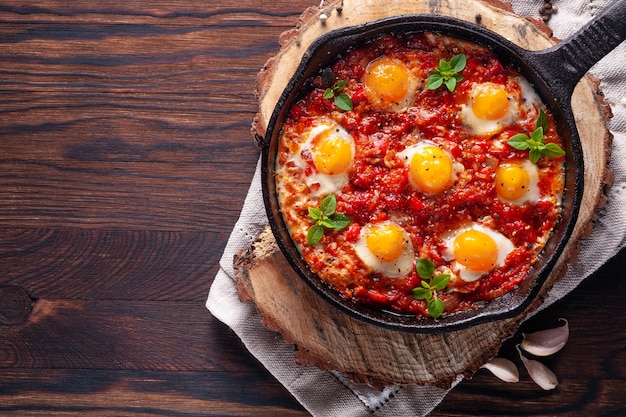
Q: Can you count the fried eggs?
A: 7